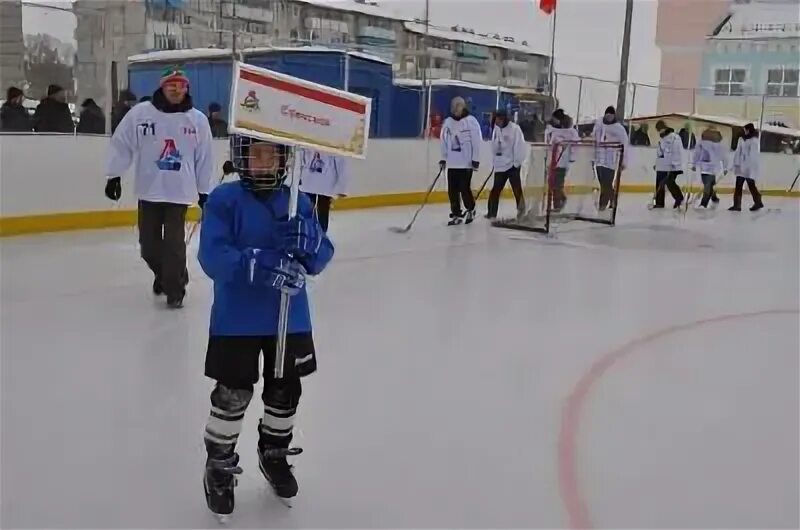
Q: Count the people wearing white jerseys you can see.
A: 9